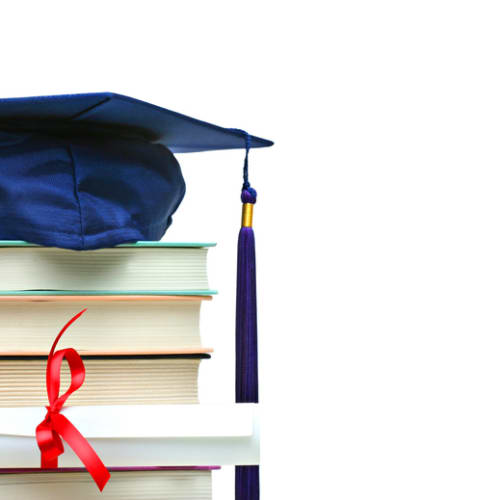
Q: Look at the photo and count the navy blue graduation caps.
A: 1